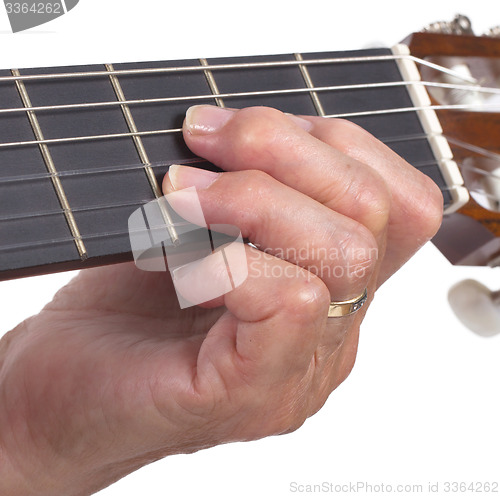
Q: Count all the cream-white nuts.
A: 1